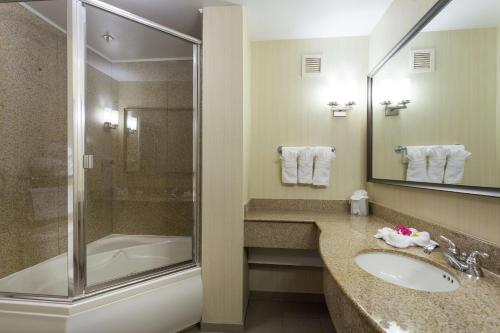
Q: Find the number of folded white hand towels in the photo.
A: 3